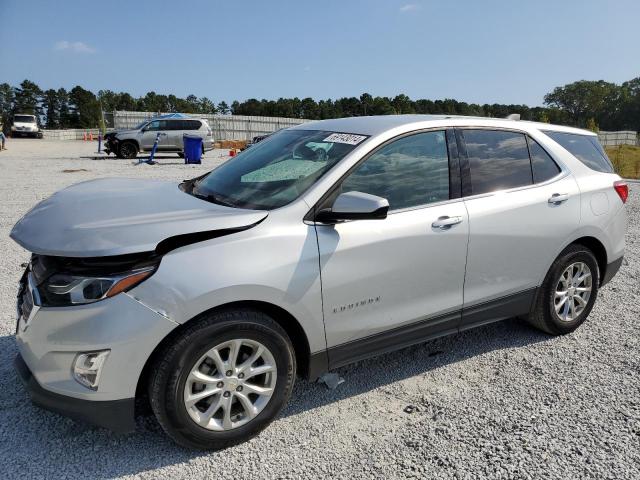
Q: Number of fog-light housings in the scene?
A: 1